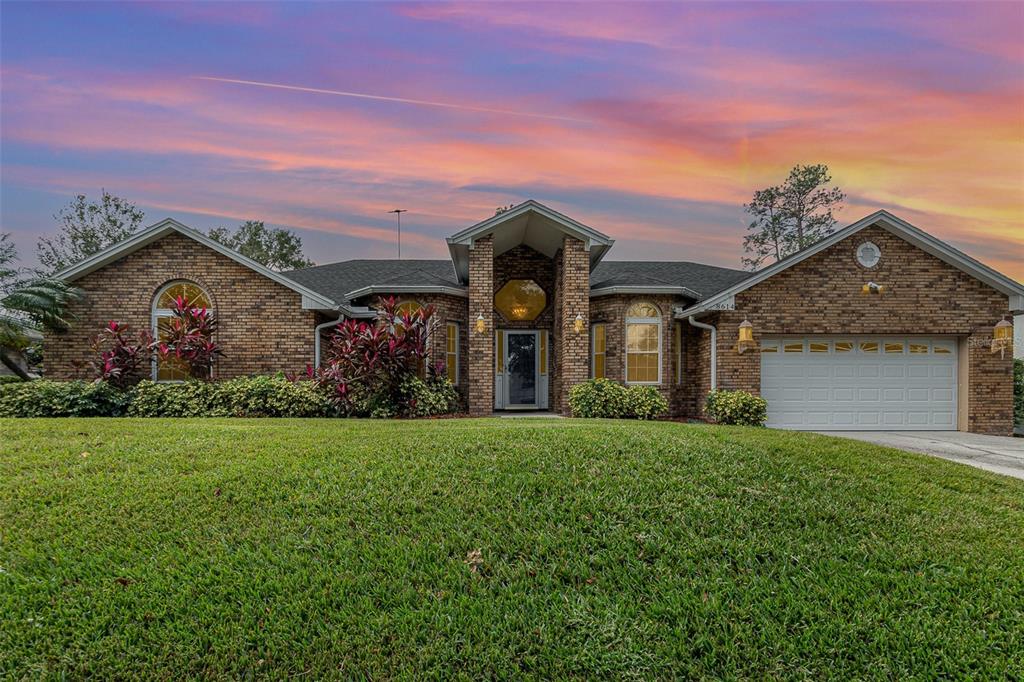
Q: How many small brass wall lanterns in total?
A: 4